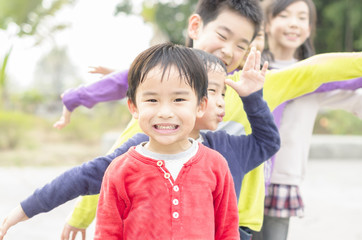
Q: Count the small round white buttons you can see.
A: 5